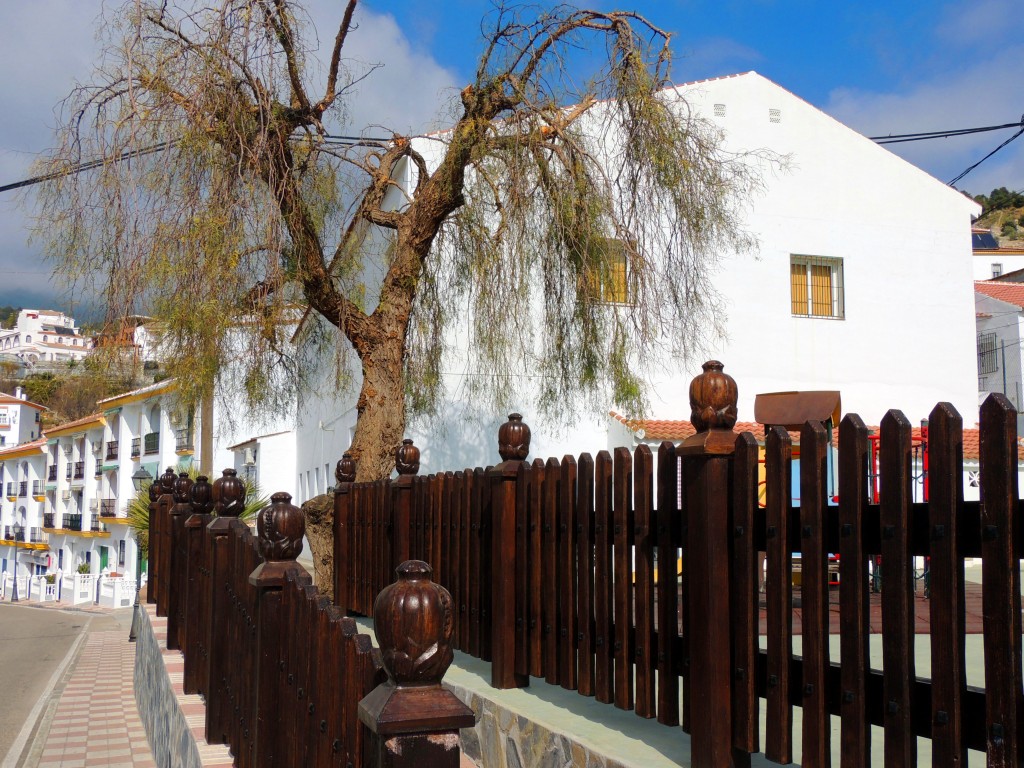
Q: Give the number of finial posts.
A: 11